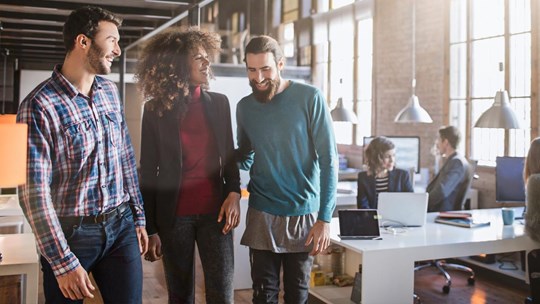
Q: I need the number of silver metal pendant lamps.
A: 3